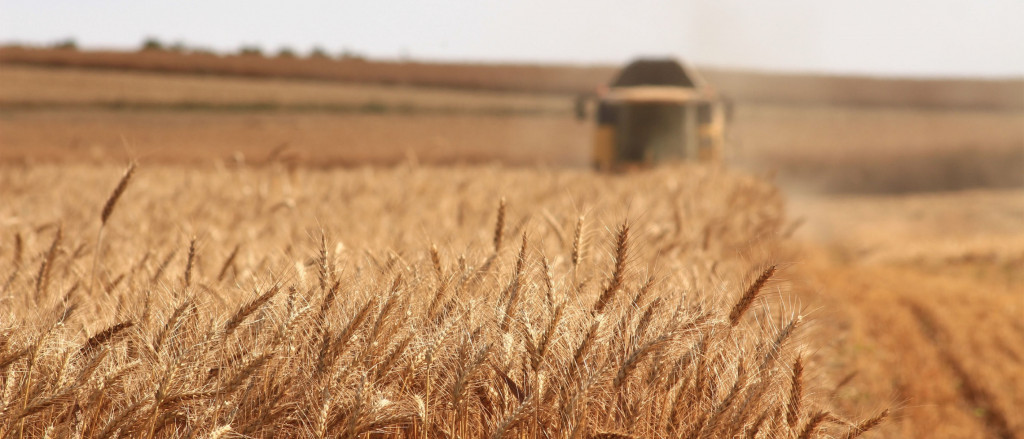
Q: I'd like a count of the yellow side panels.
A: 2